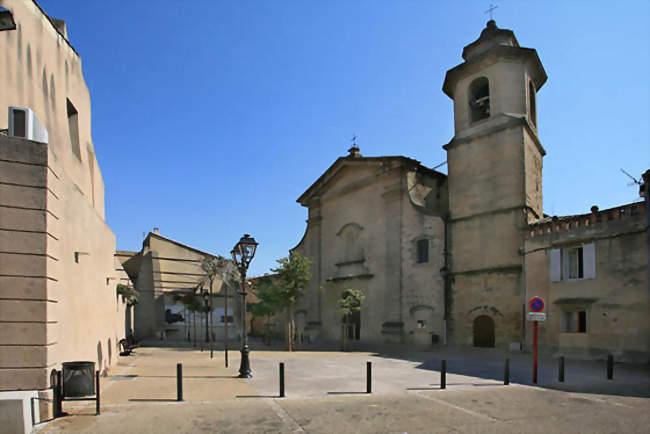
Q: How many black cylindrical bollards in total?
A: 7